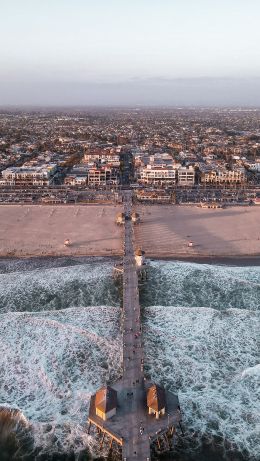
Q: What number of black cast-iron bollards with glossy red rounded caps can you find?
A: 0